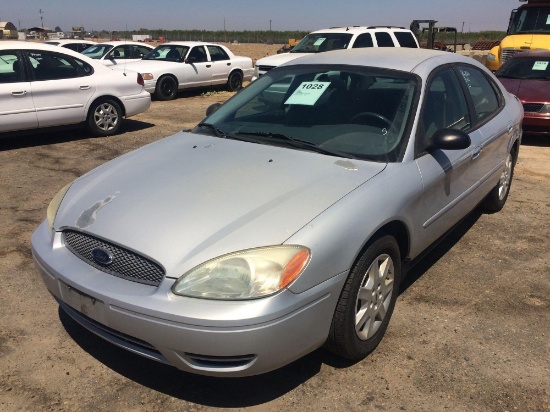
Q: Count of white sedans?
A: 4